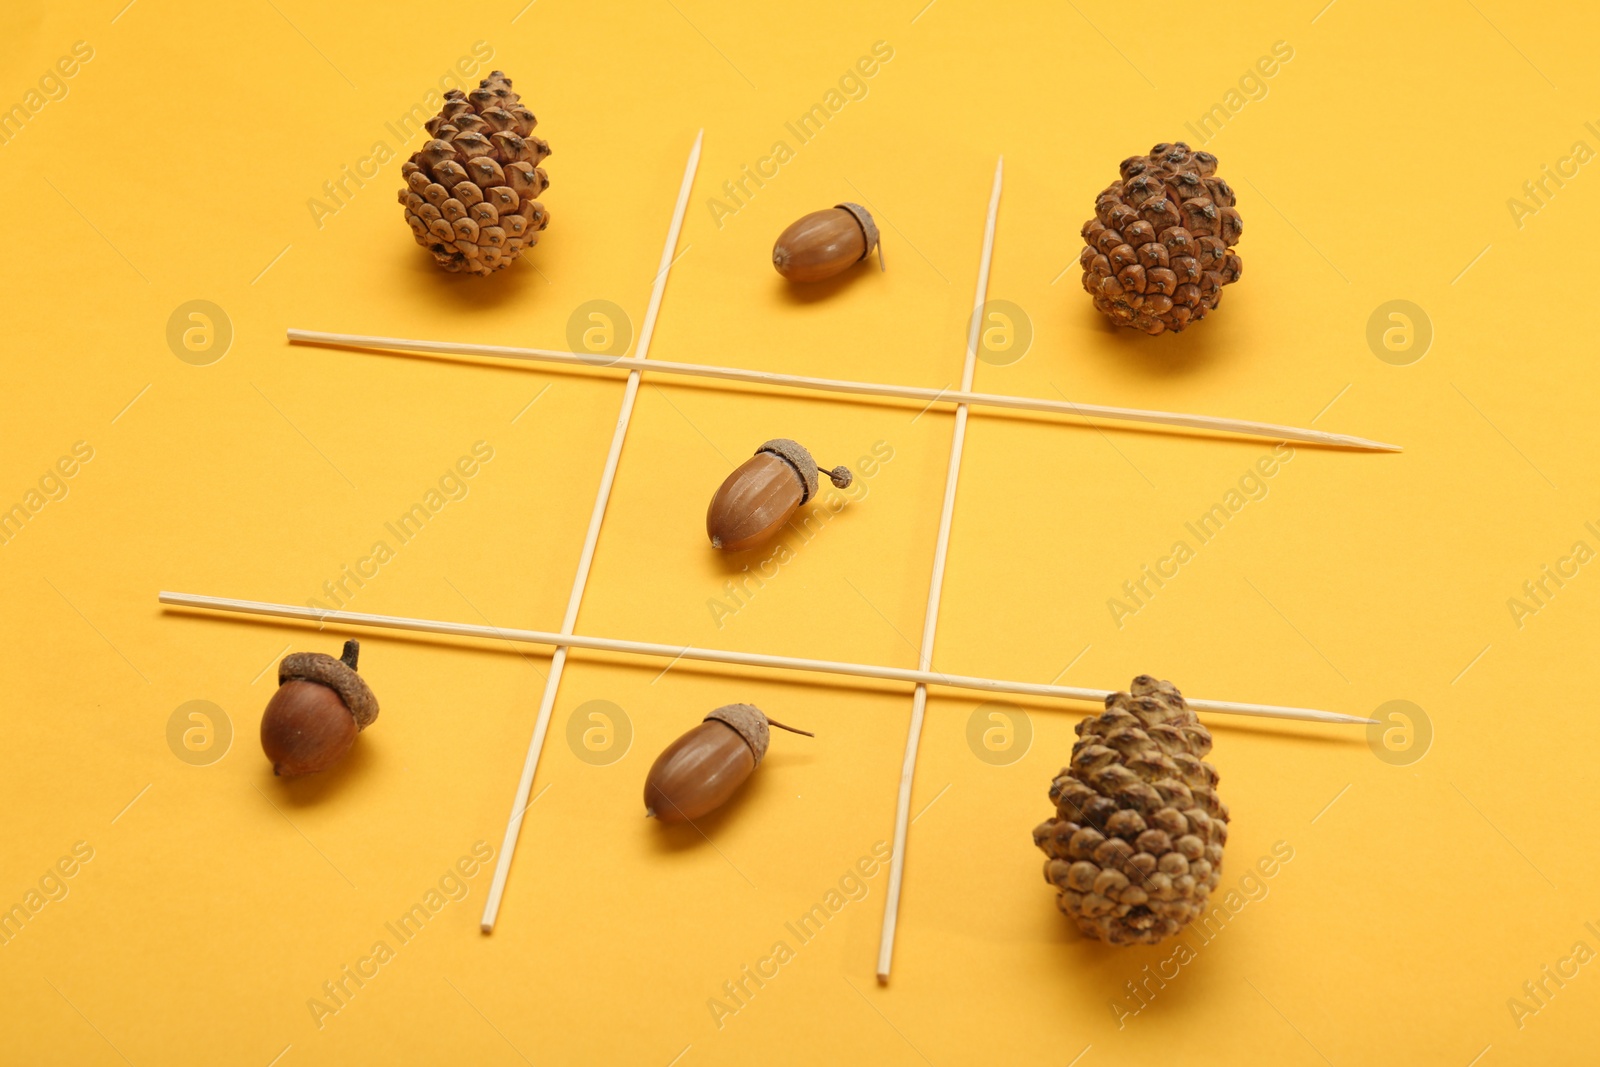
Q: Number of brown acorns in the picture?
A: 4